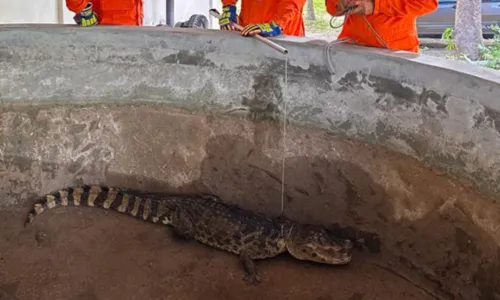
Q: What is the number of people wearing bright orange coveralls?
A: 3